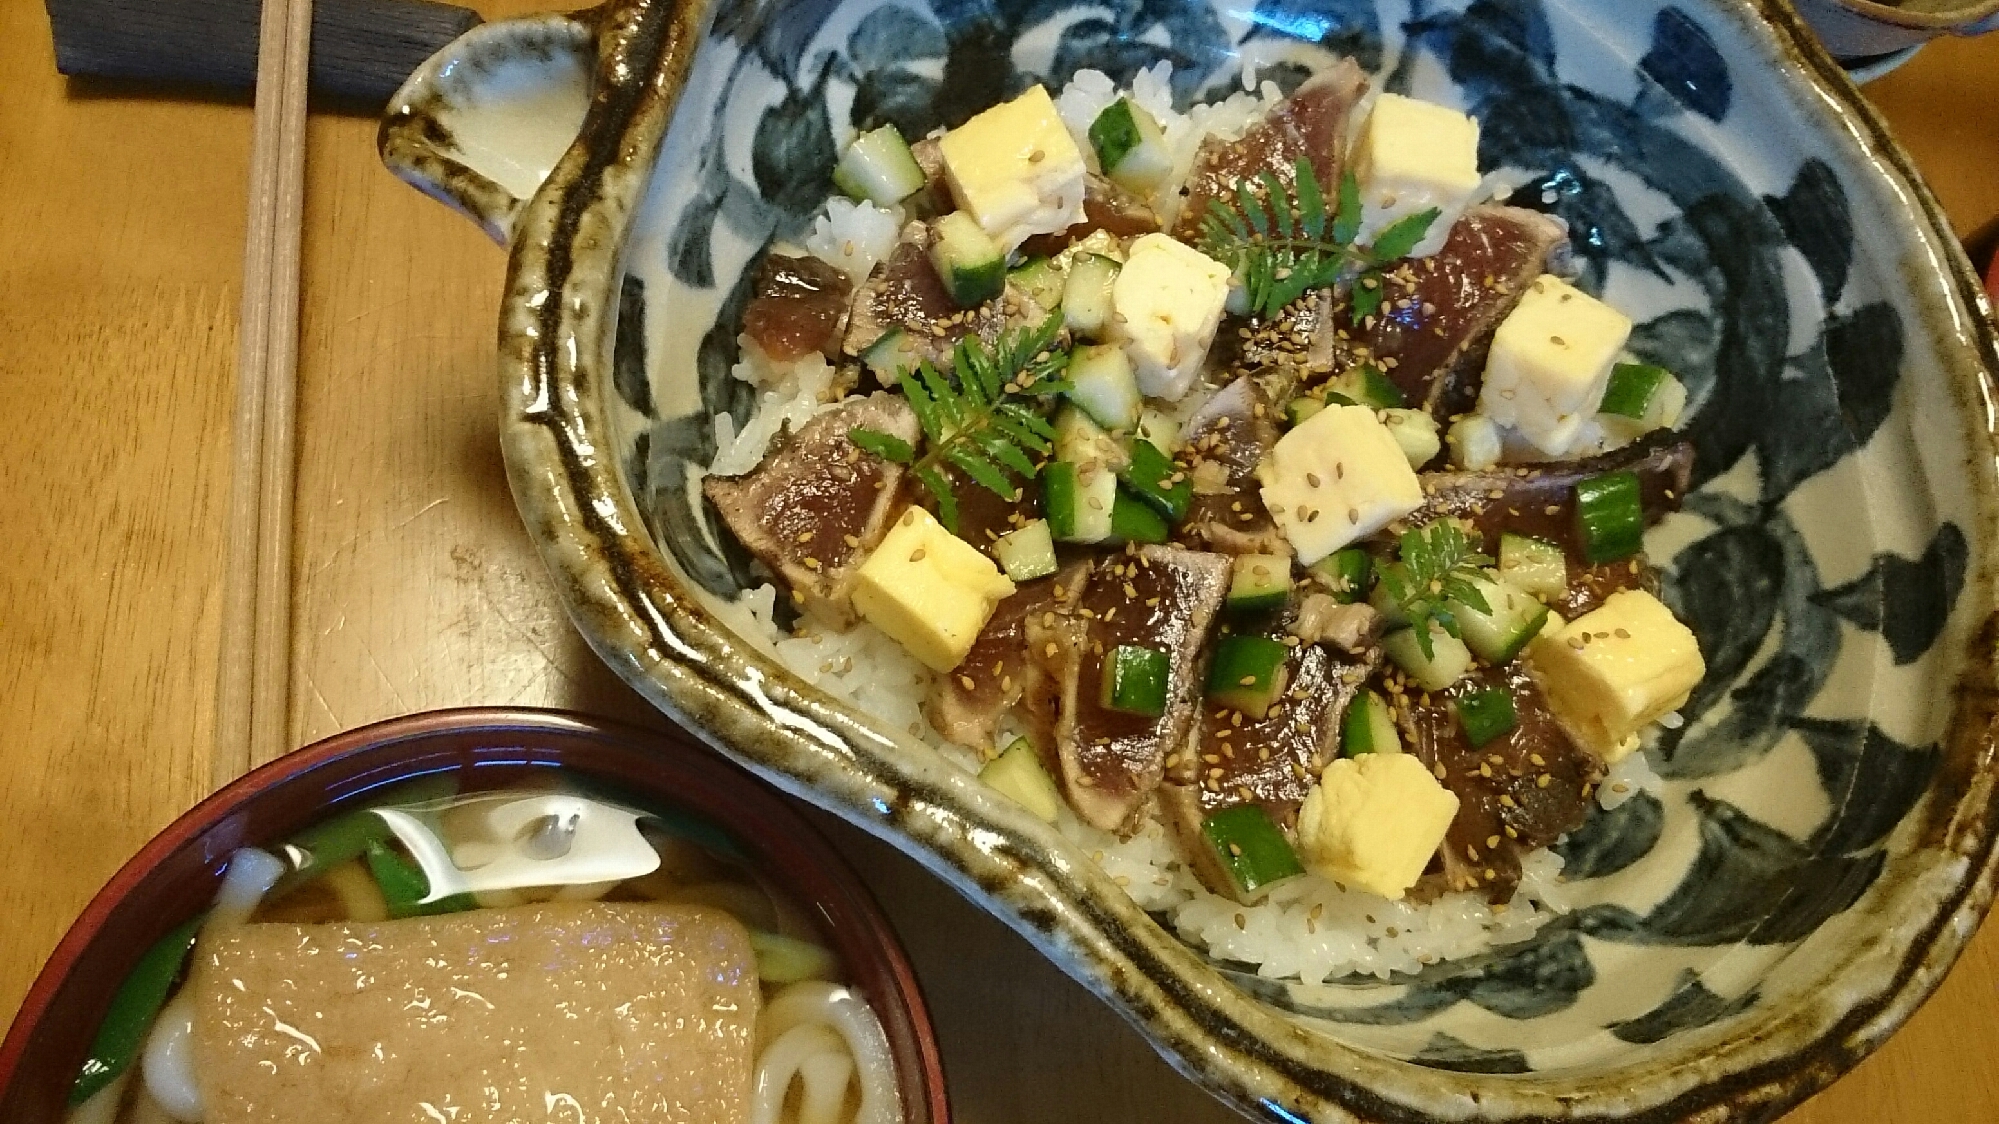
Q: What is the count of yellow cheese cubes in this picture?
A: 8